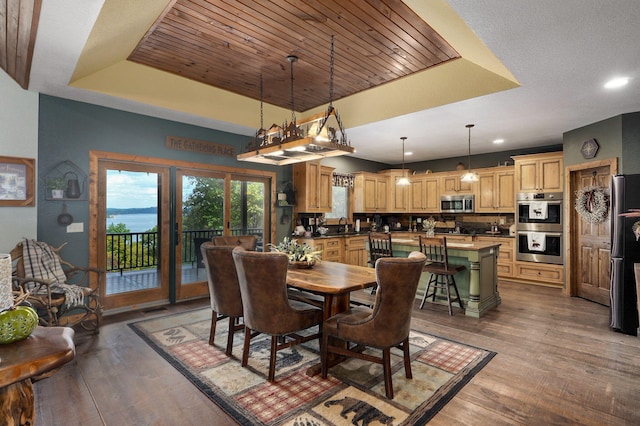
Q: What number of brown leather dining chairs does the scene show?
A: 4